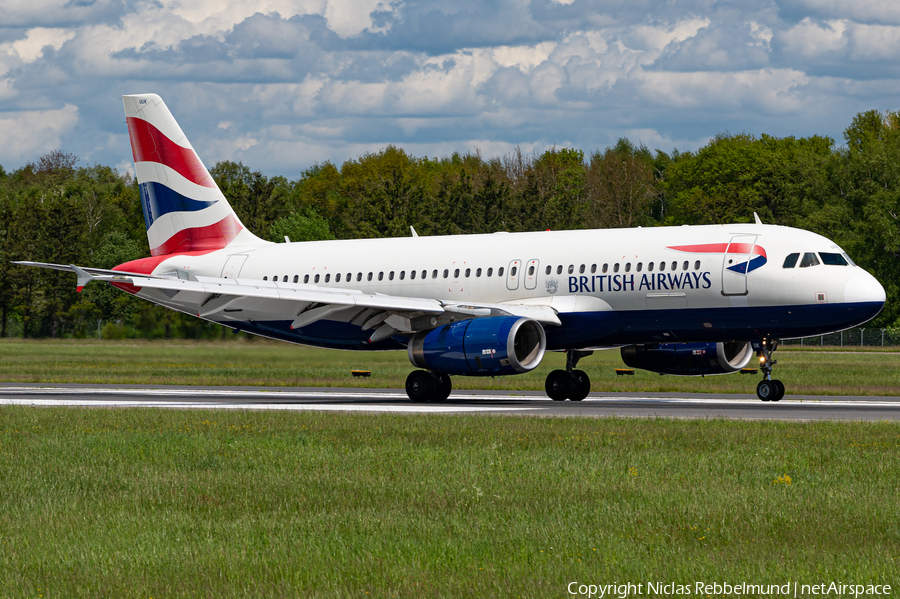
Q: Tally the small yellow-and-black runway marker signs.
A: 3